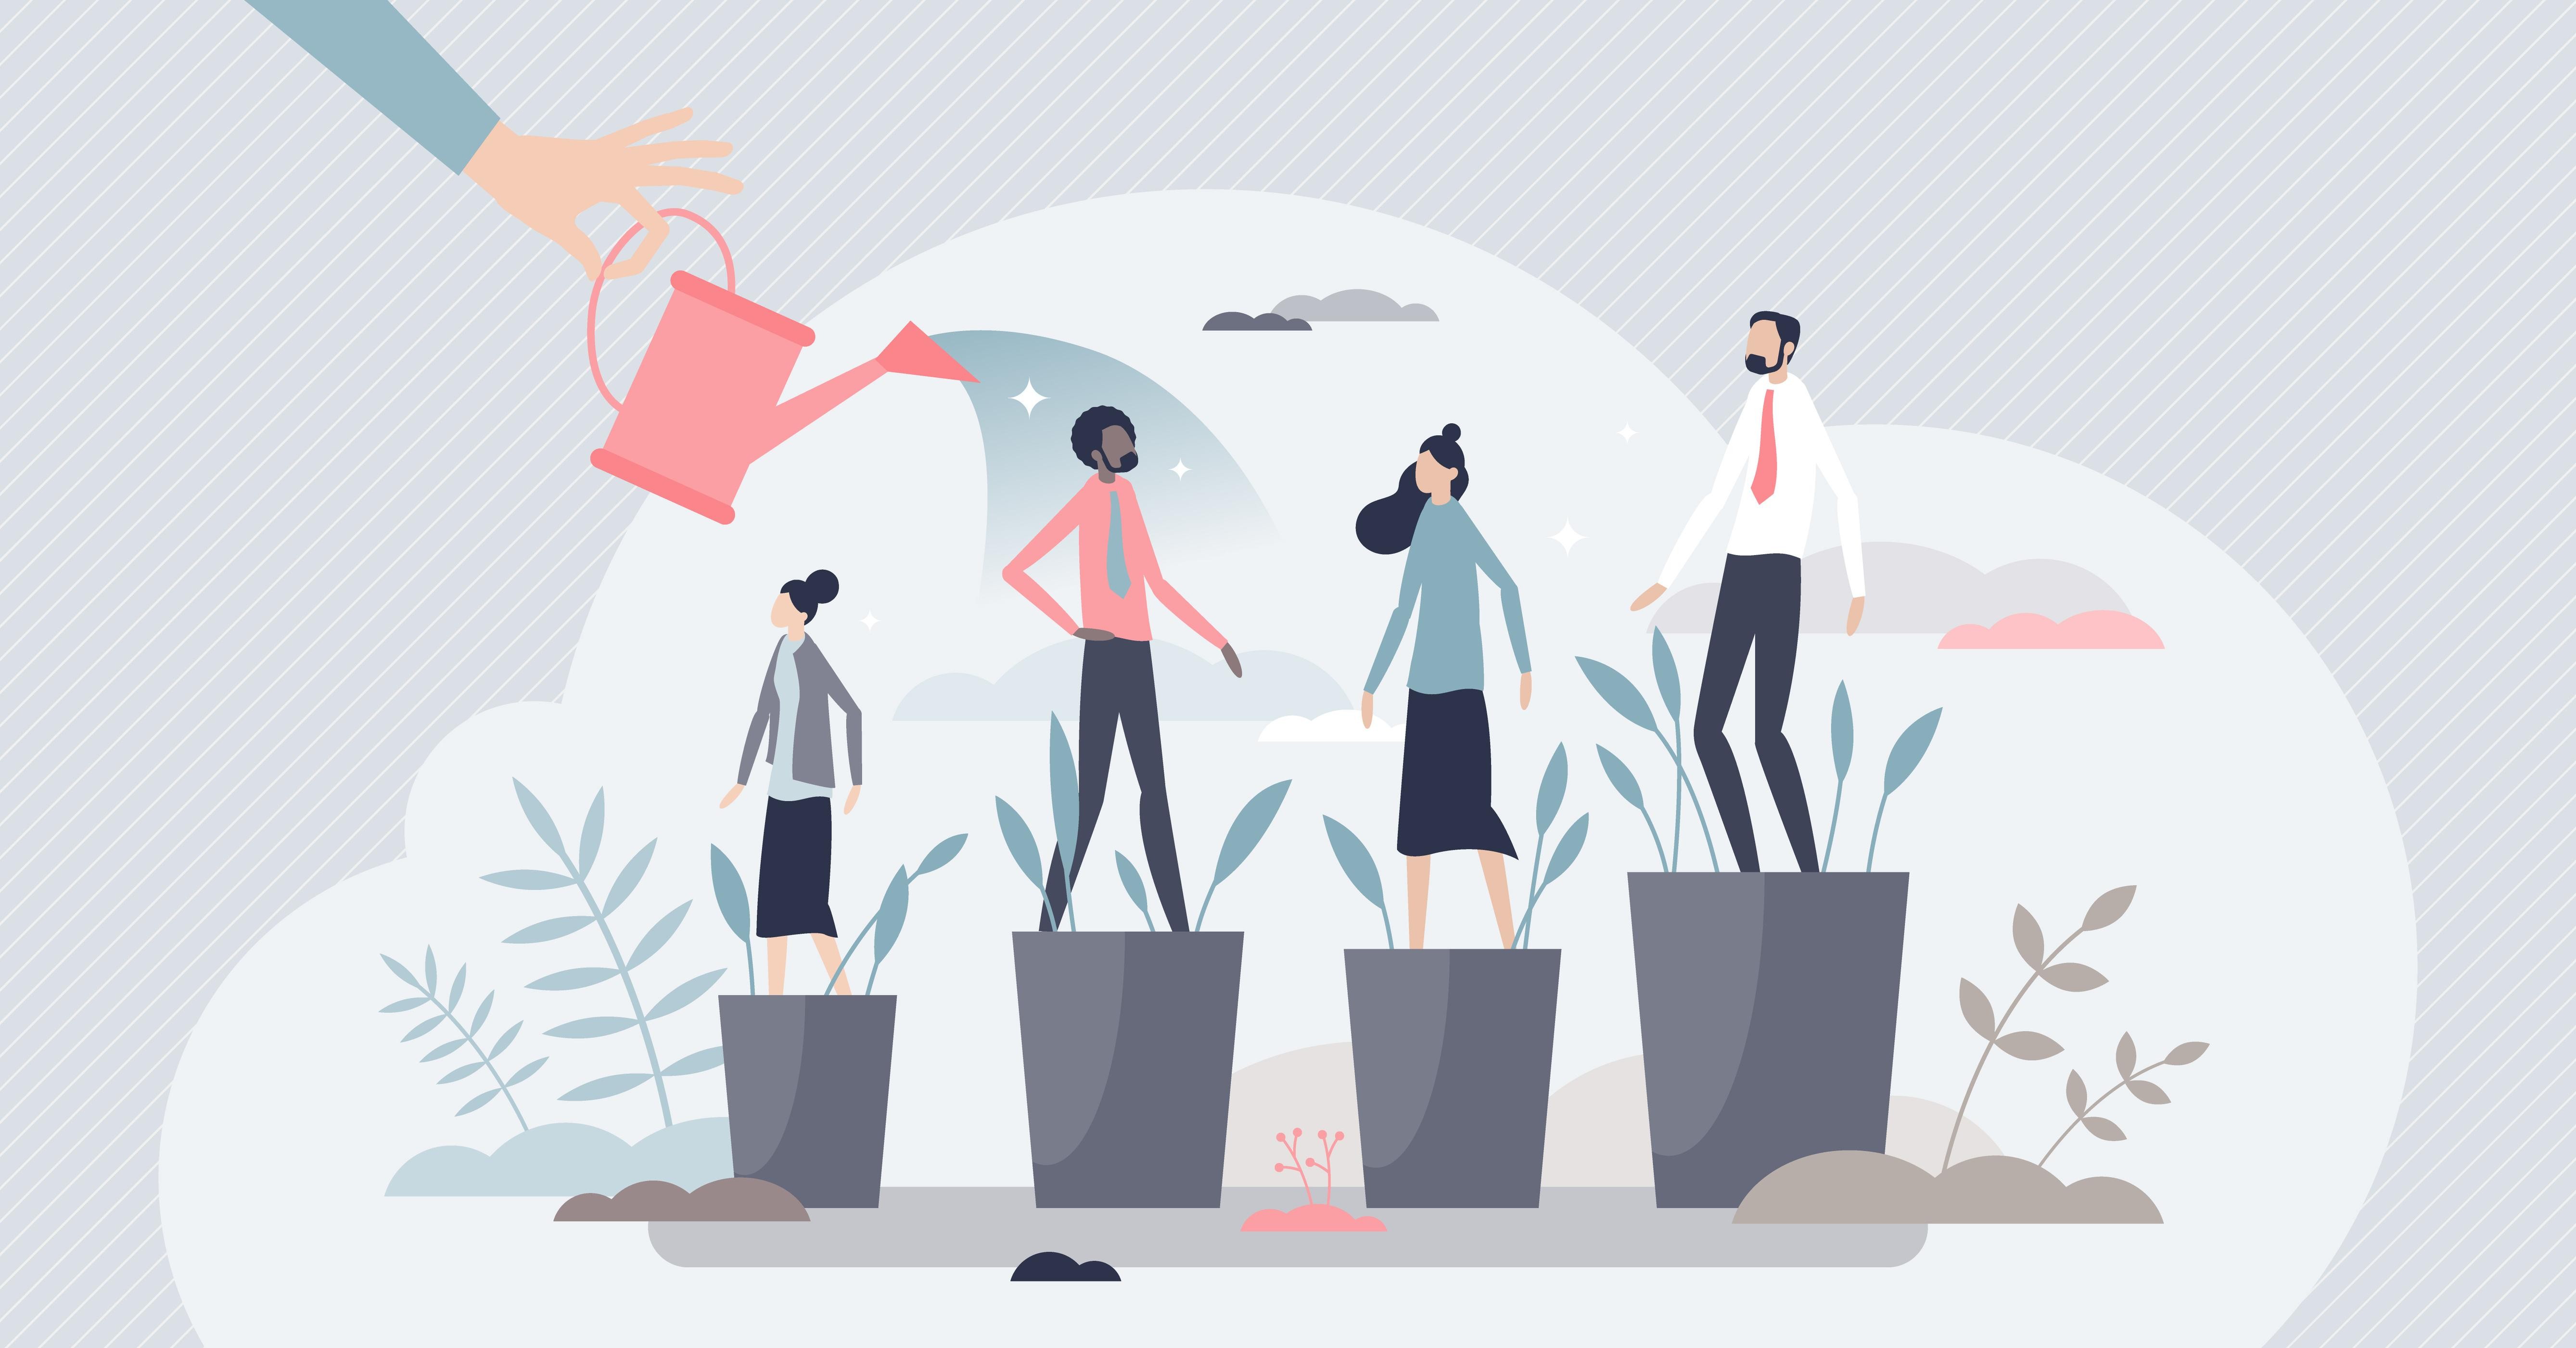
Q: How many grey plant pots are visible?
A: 4